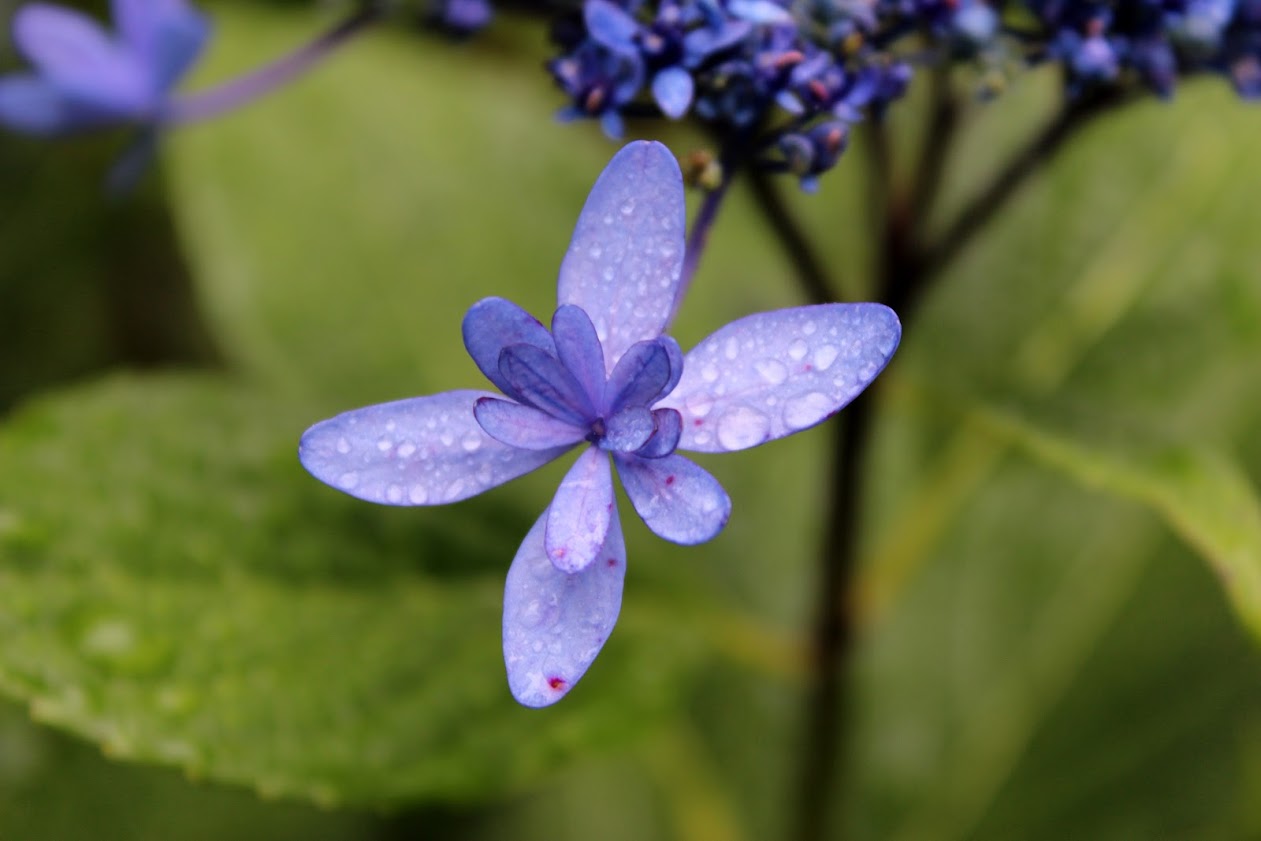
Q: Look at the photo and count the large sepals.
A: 4